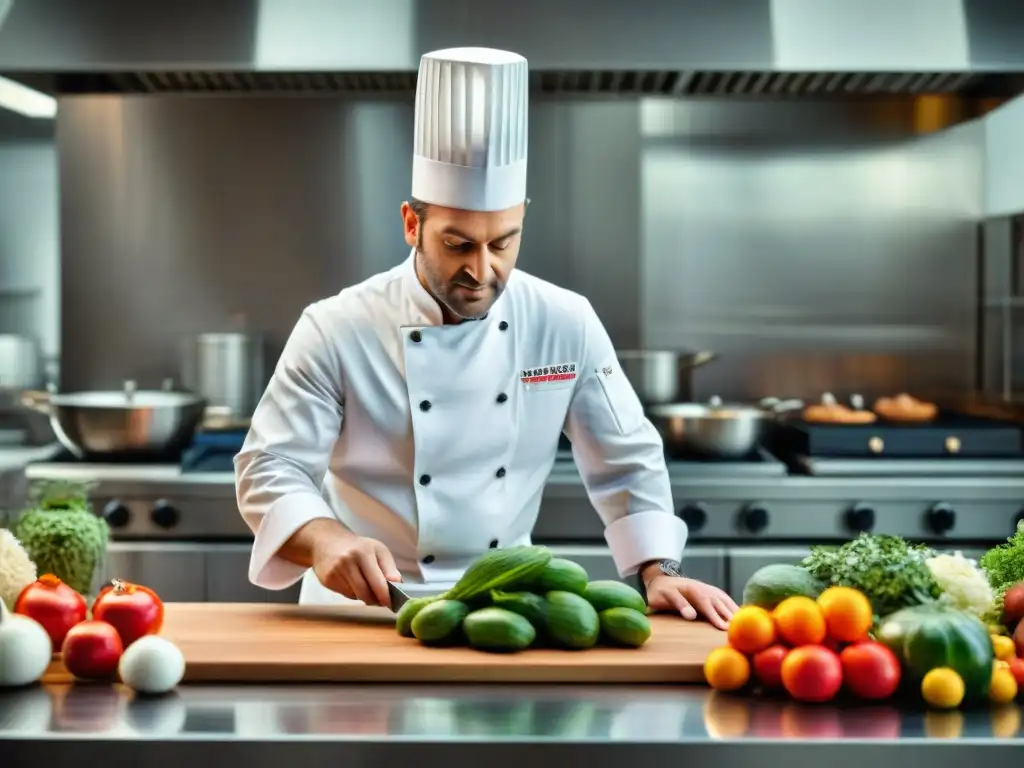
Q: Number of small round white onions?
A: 2